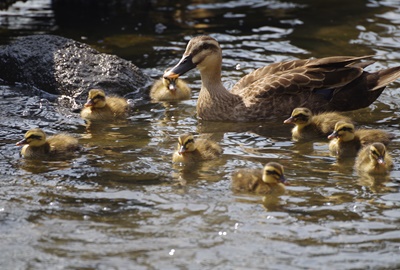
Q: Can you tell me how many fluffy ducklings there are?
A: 8